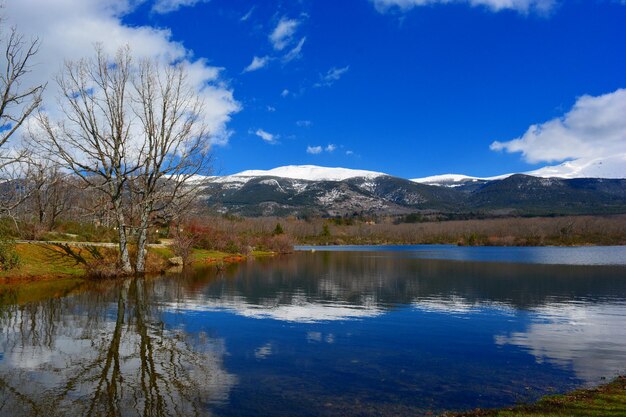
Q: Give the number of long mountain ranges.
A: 1